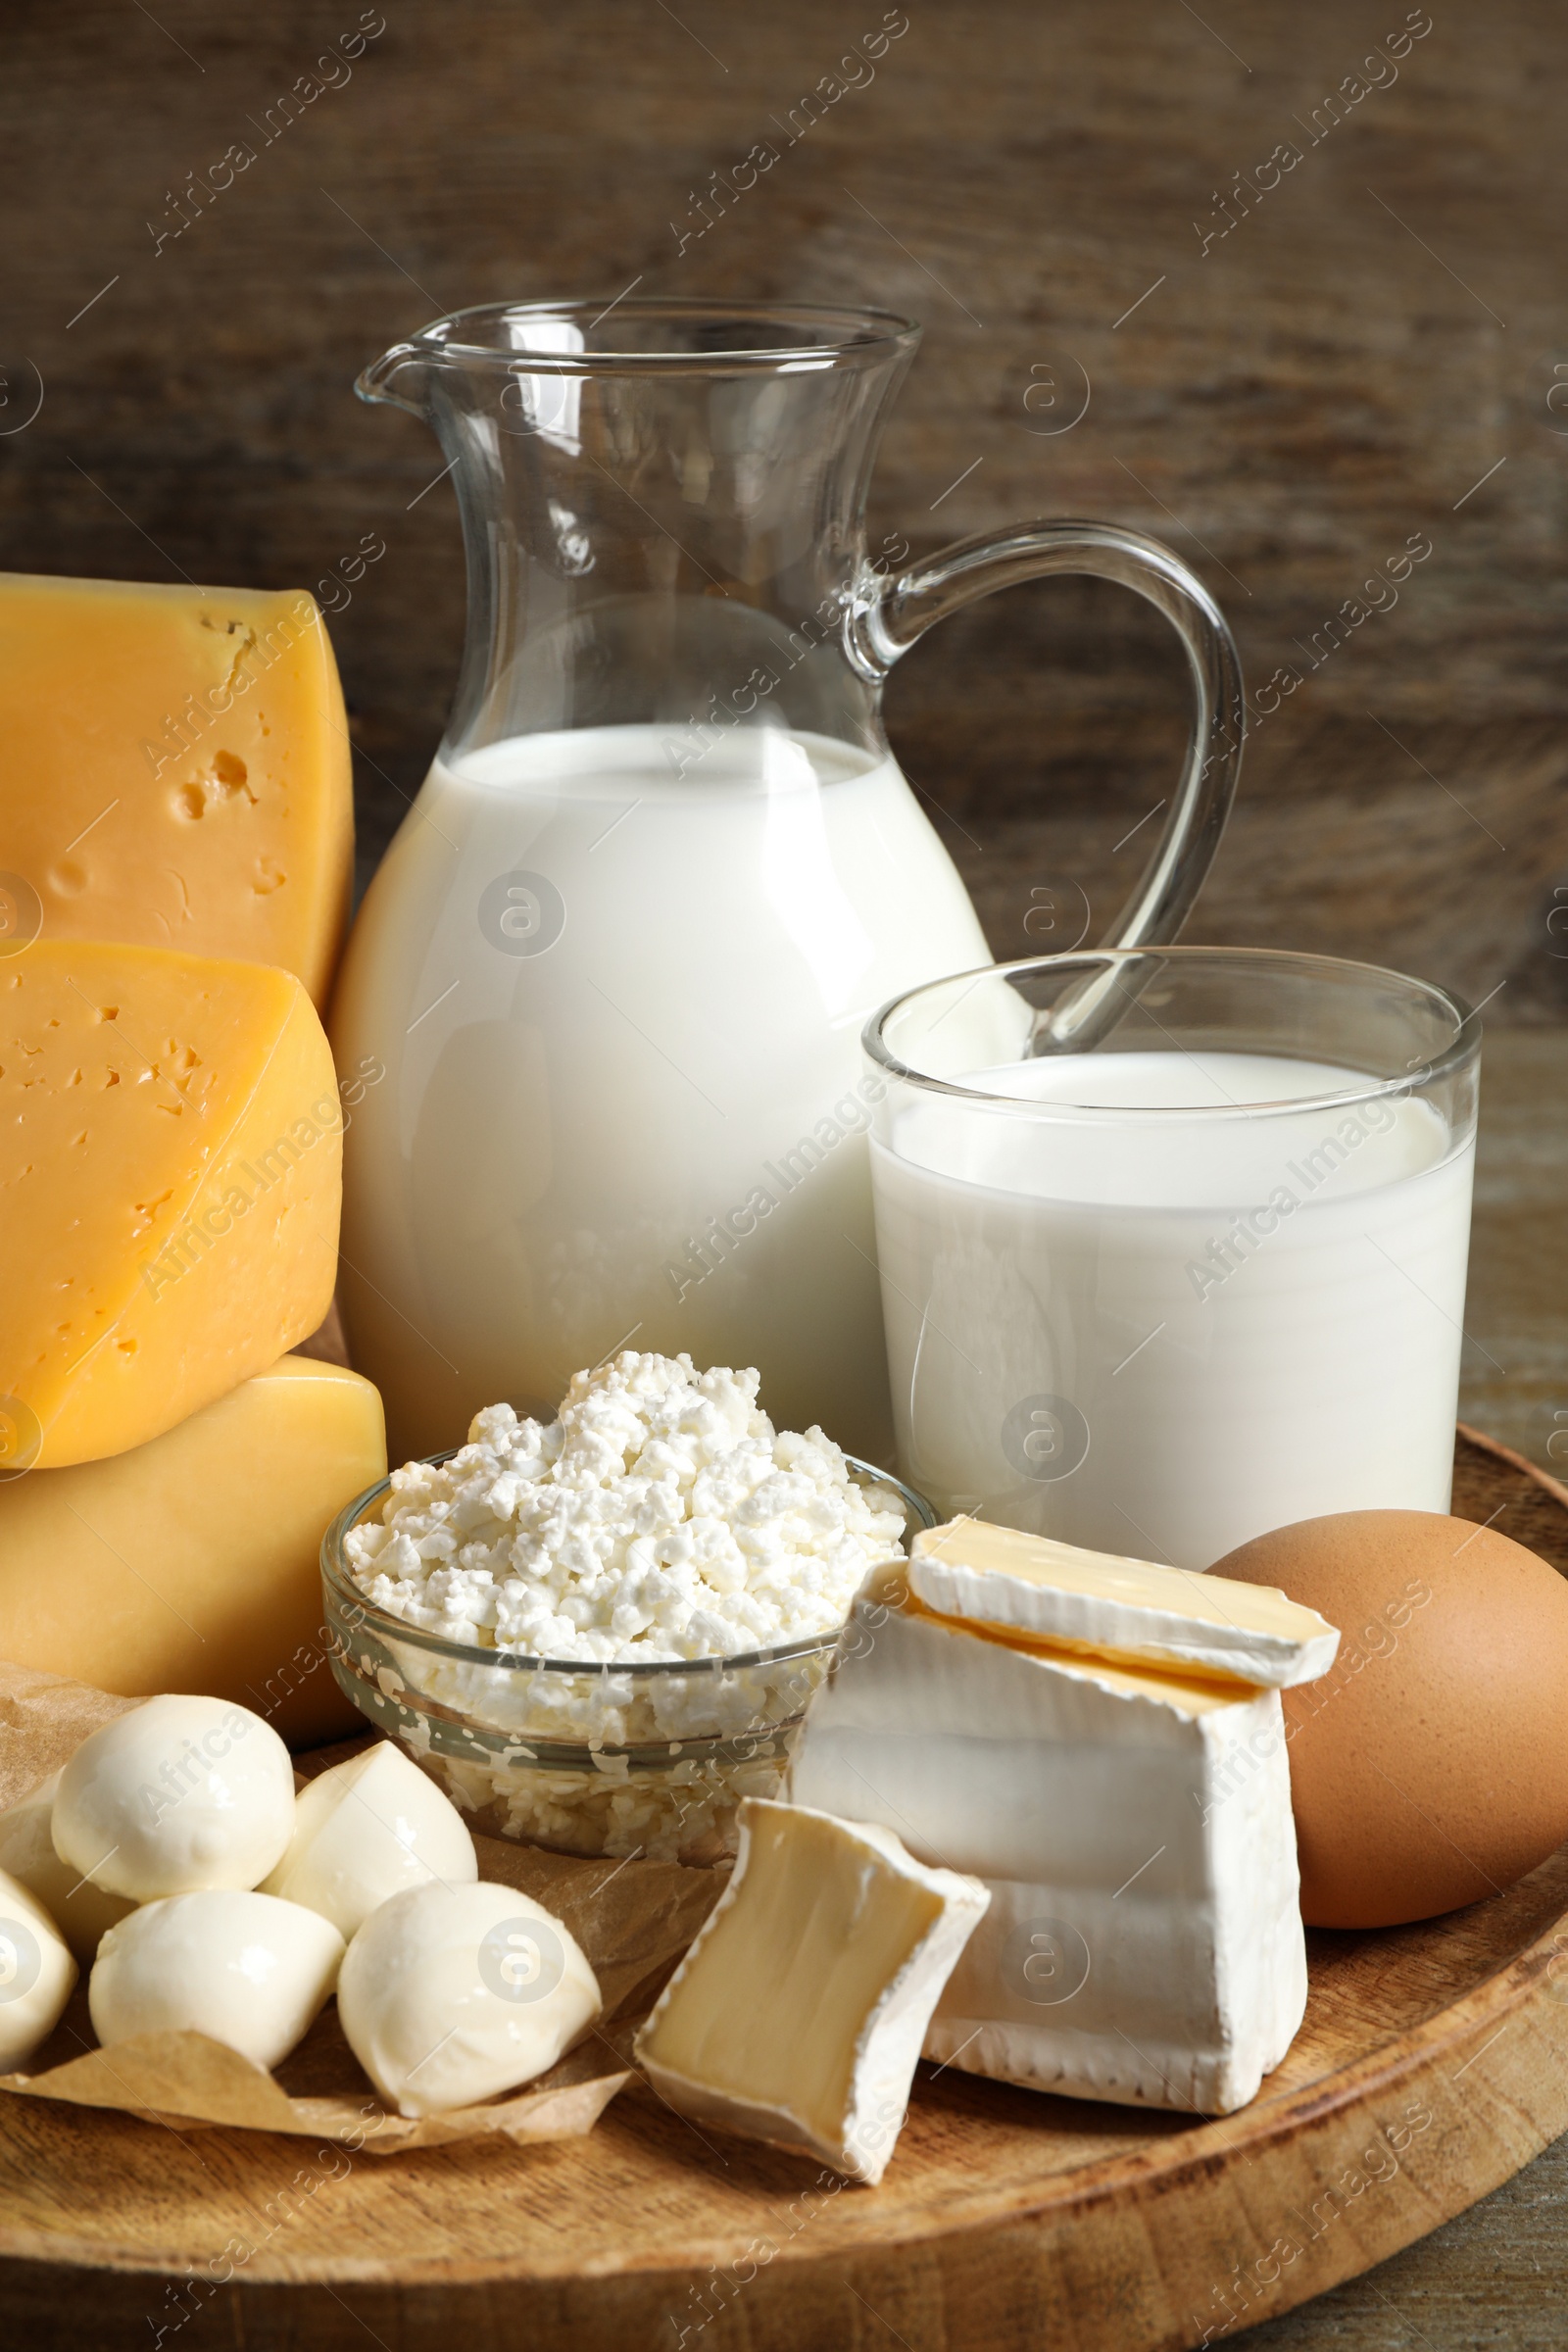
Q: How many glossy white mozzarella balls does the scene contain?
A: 6